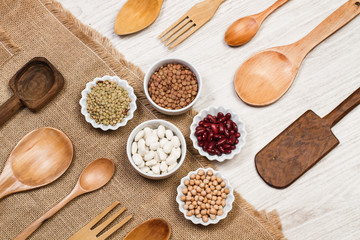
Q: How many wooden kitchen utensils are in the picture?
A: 10